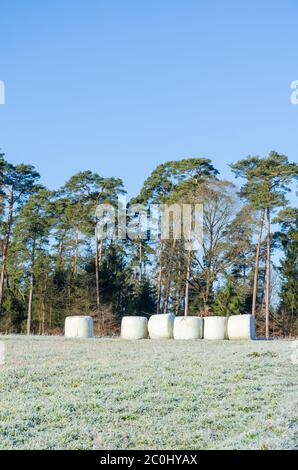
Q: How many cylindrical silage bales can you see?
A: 6